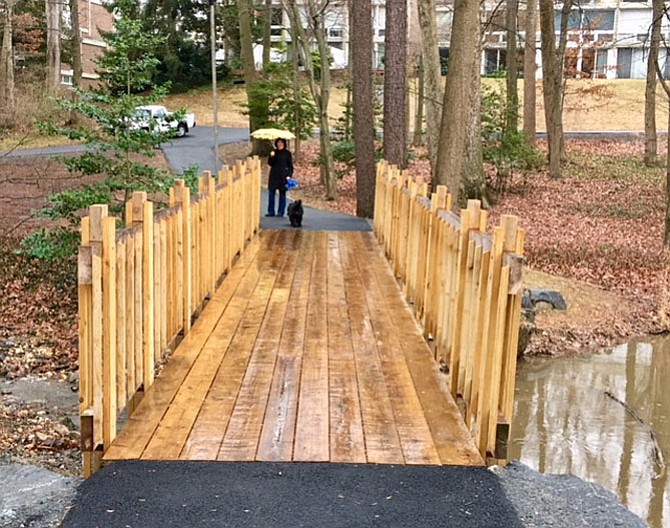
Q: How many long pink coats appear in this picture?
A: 0